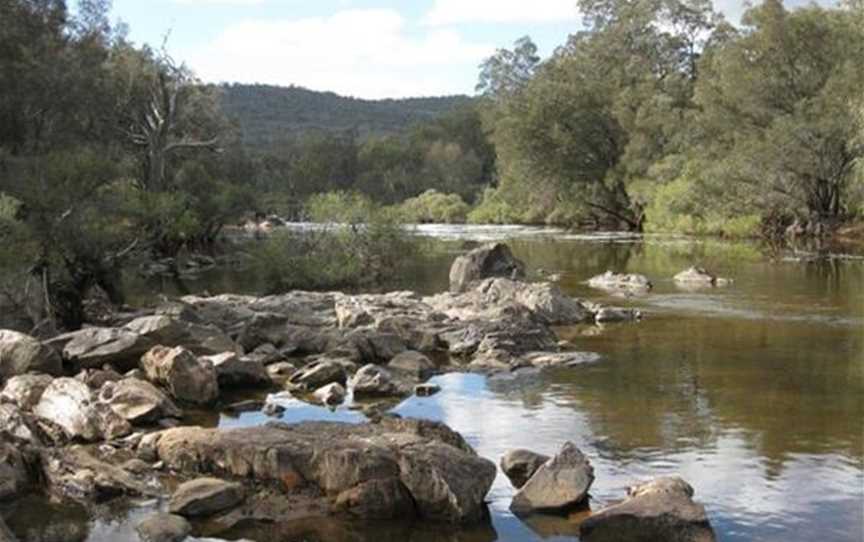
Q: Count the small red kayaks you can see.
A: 0